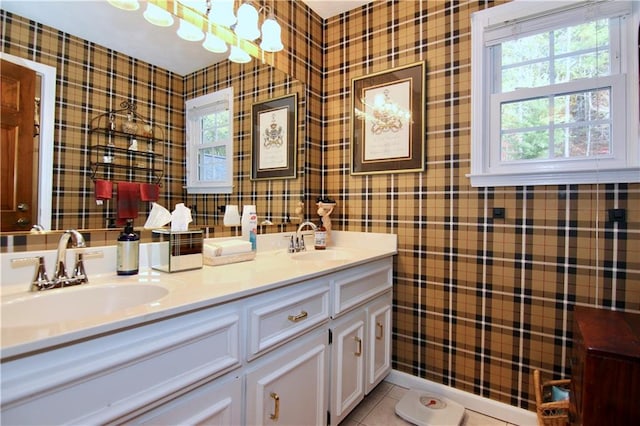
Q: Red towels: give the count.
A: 3